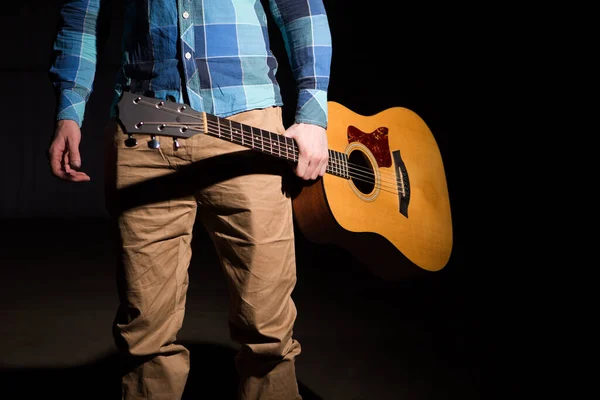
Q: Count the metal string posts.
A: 6